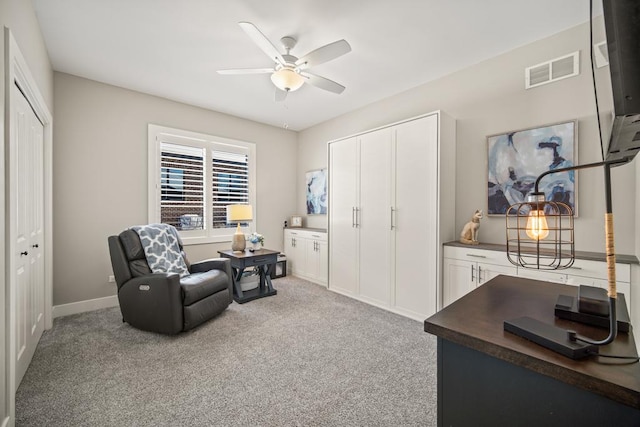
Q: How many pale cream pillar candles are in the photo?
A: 0